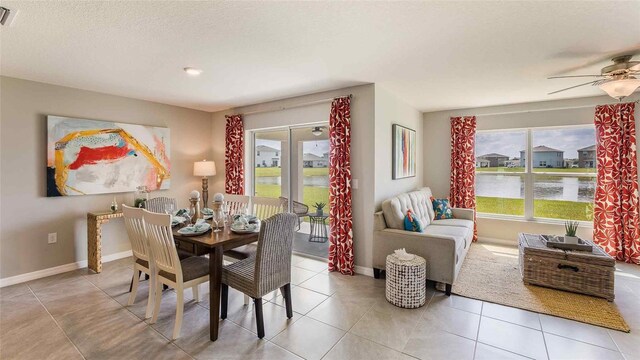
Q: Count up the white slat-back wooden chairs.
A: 4